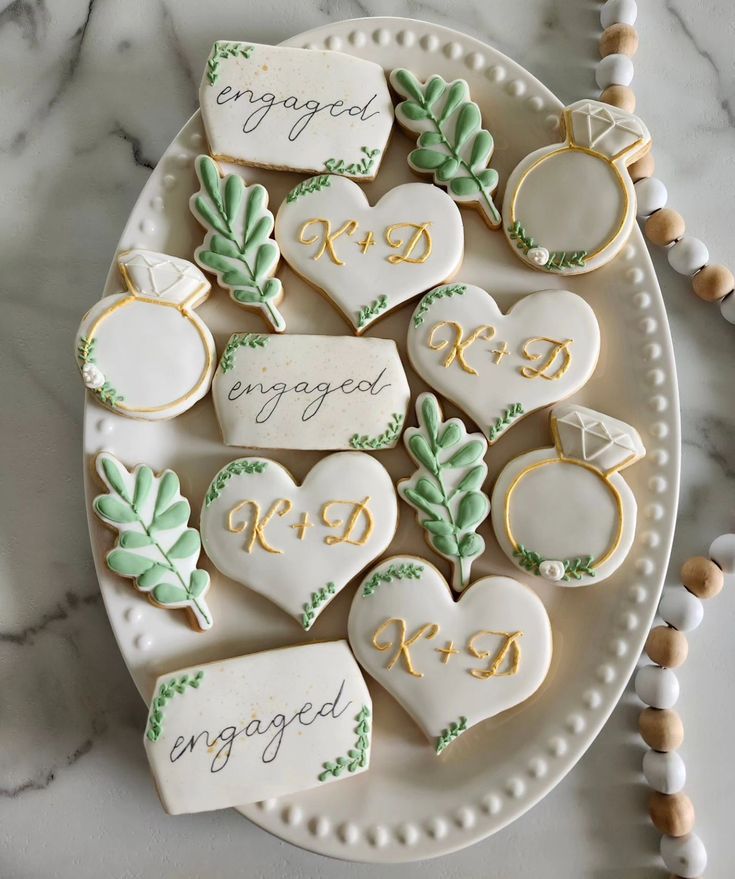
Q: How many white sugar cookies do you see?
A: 14